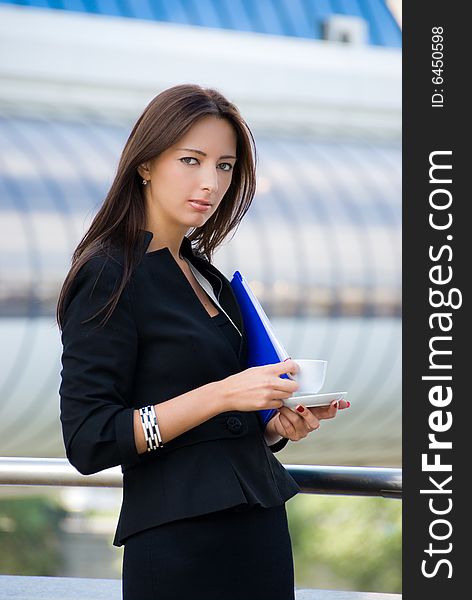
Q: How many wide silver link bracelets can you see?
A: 1